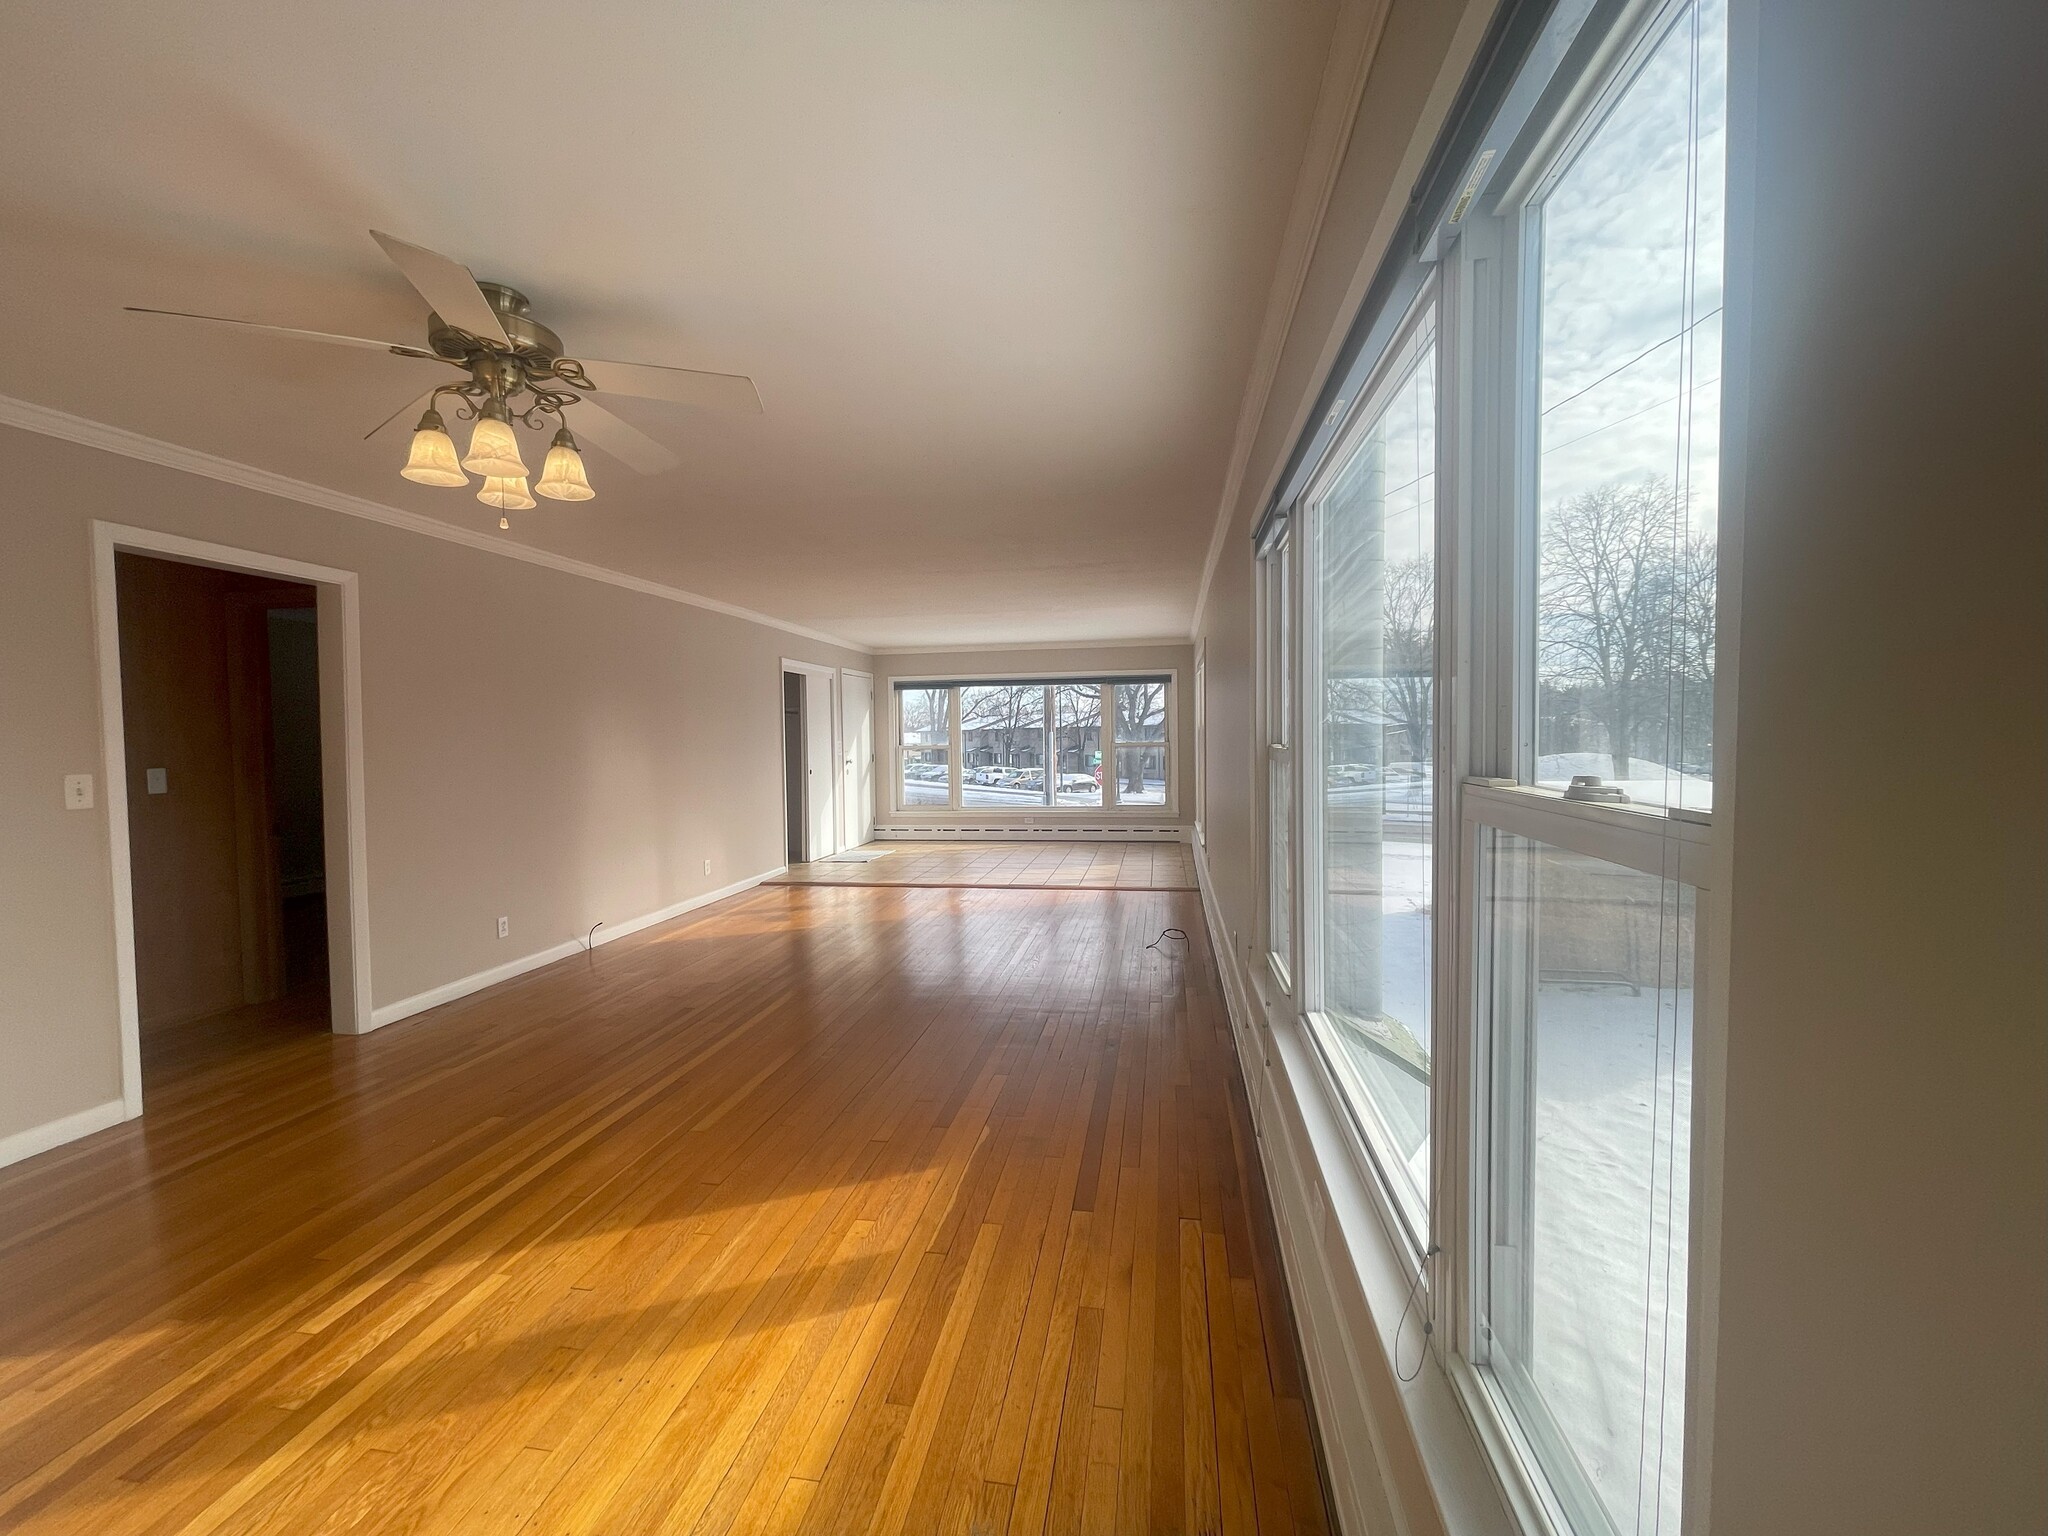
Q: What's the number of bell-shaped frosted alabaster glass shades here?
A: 4